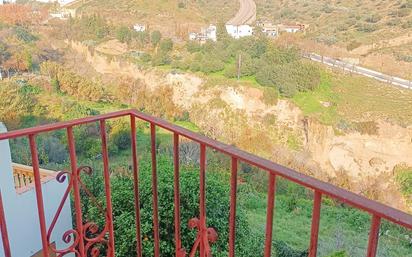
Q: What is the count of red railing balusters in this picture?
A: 12